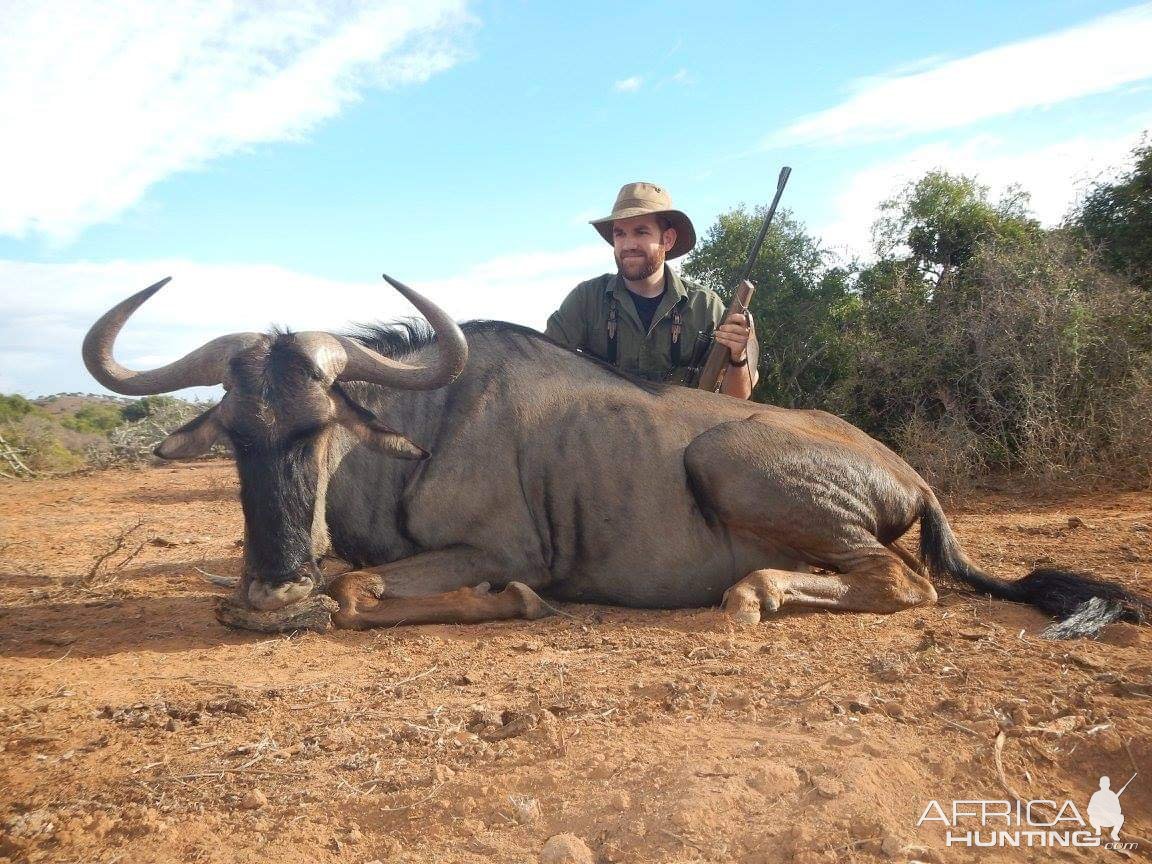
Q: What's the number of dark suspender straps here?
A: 2